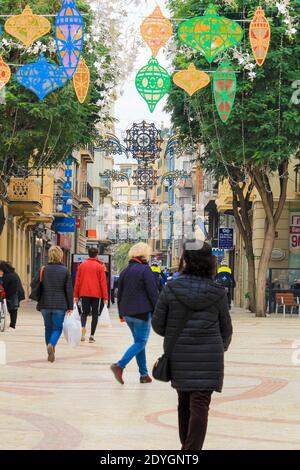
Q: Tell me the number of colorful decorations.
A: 11